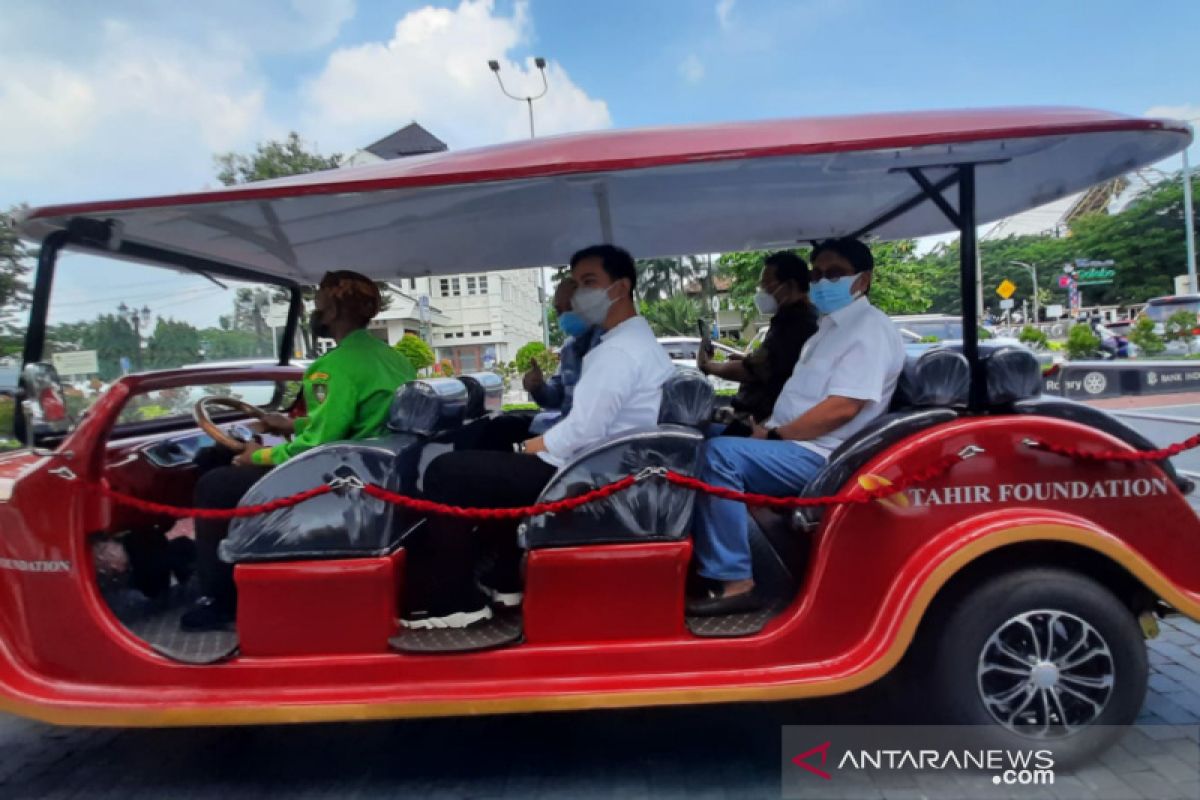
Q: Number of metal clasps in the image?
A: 7